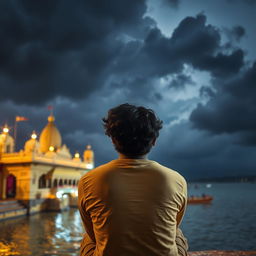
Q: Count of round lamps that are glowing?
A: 4